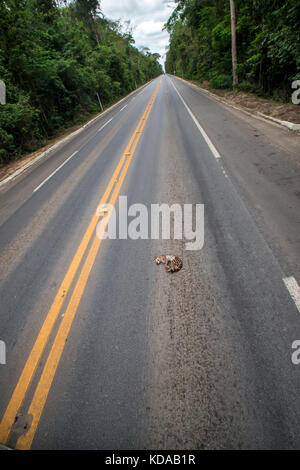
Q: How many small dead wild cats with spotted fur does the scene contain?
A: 1